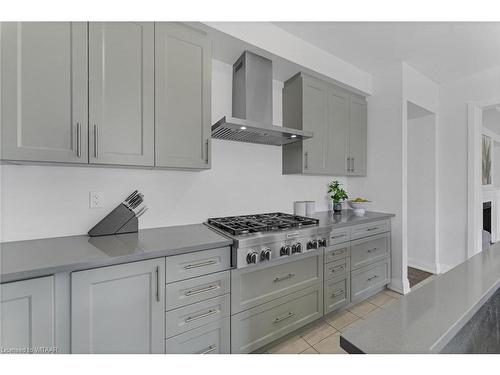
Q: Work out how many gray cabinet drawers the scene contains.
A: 13